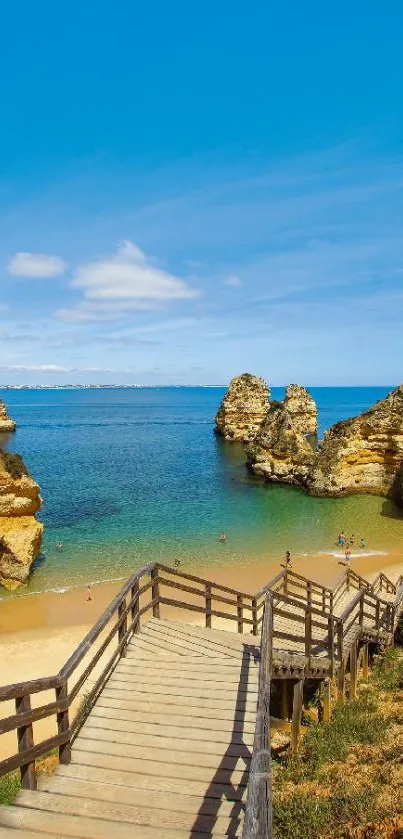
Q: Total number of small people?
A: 9